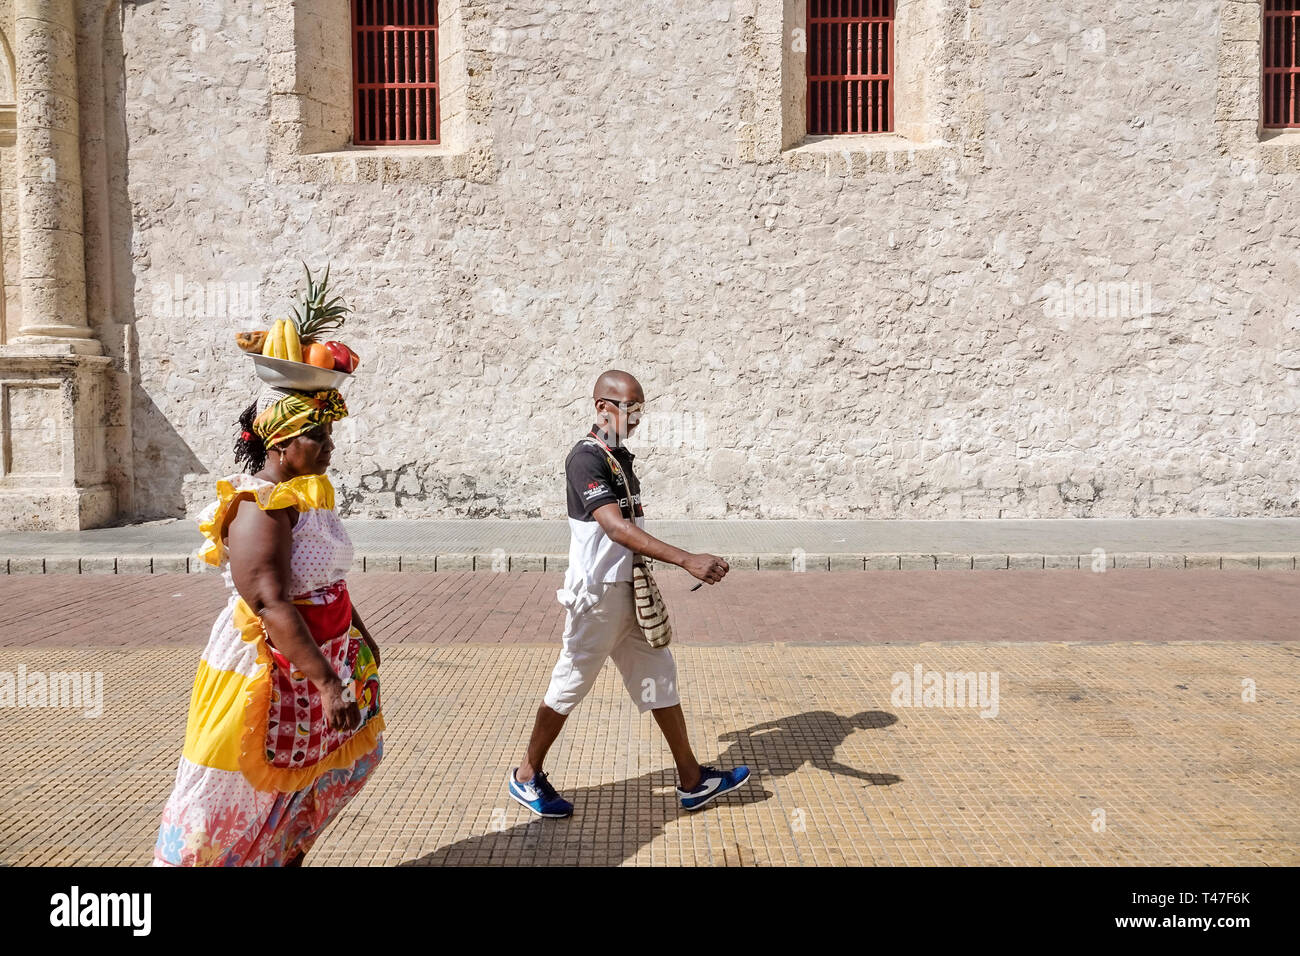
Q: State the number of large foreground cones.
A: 0